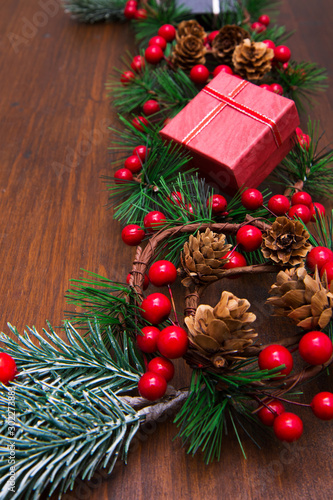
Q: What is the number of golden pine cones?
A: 8